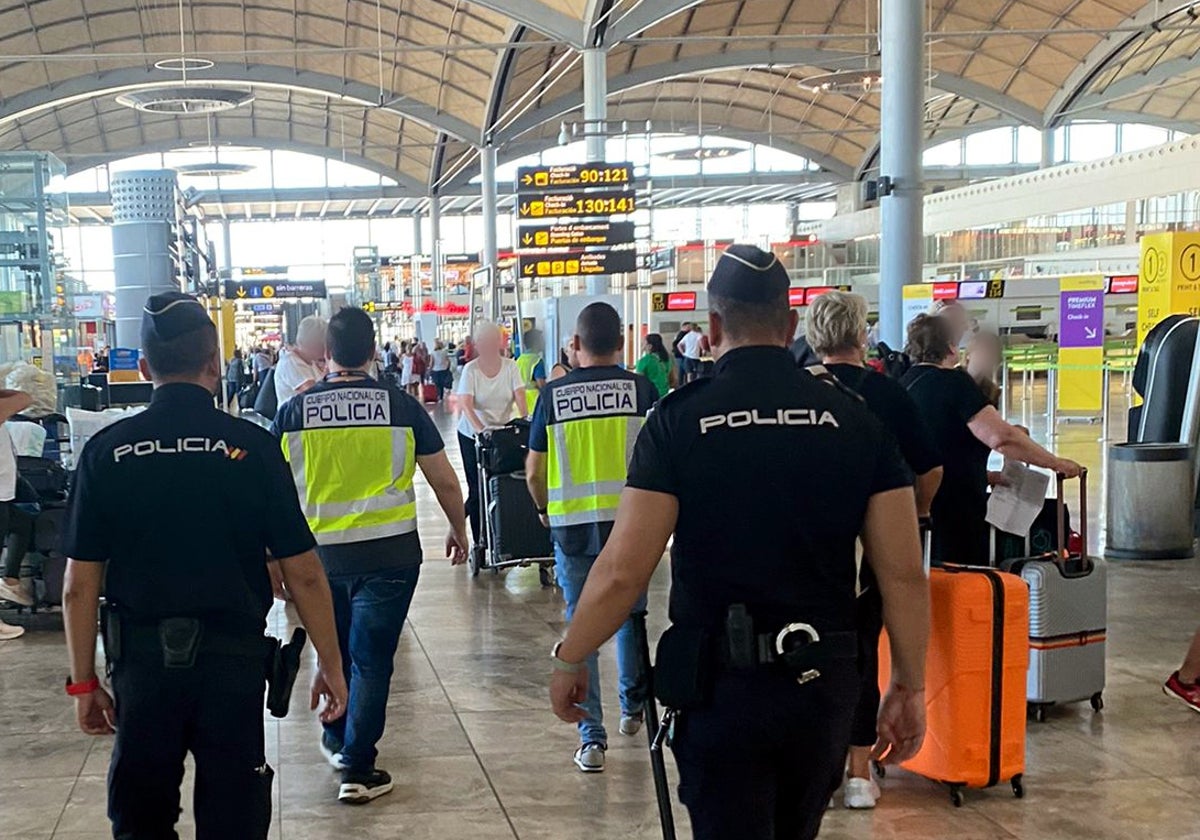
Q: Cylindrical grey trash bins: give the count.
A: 1